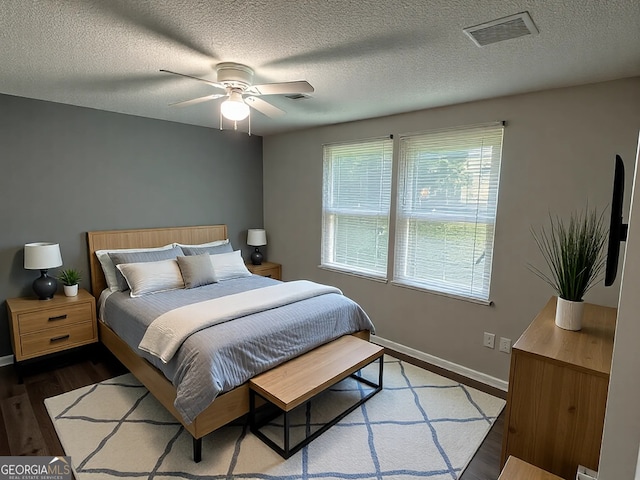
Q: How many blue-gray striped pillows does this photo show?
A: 2